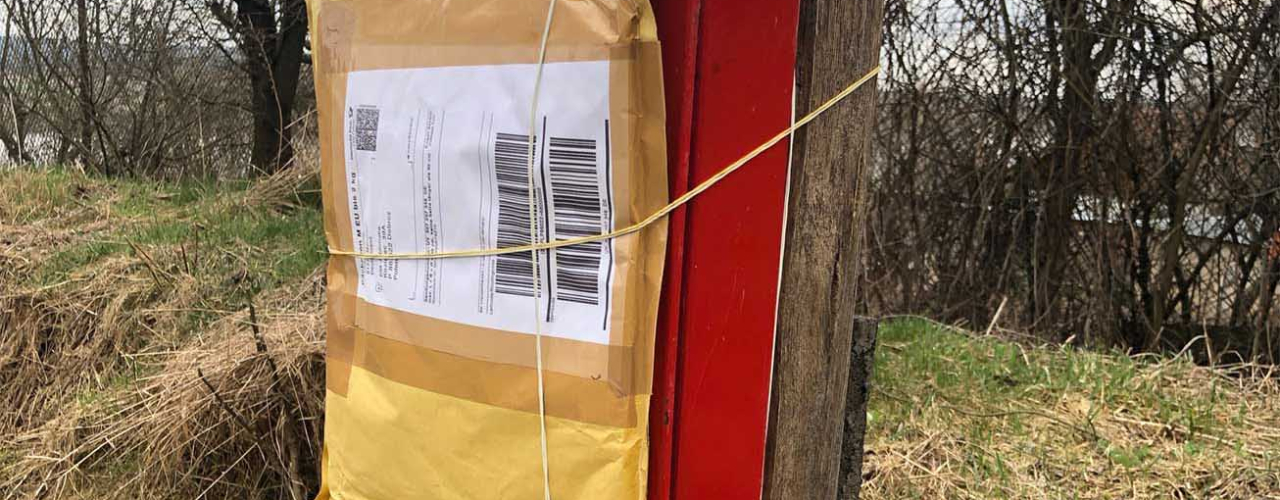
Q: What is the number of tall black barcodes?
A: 2